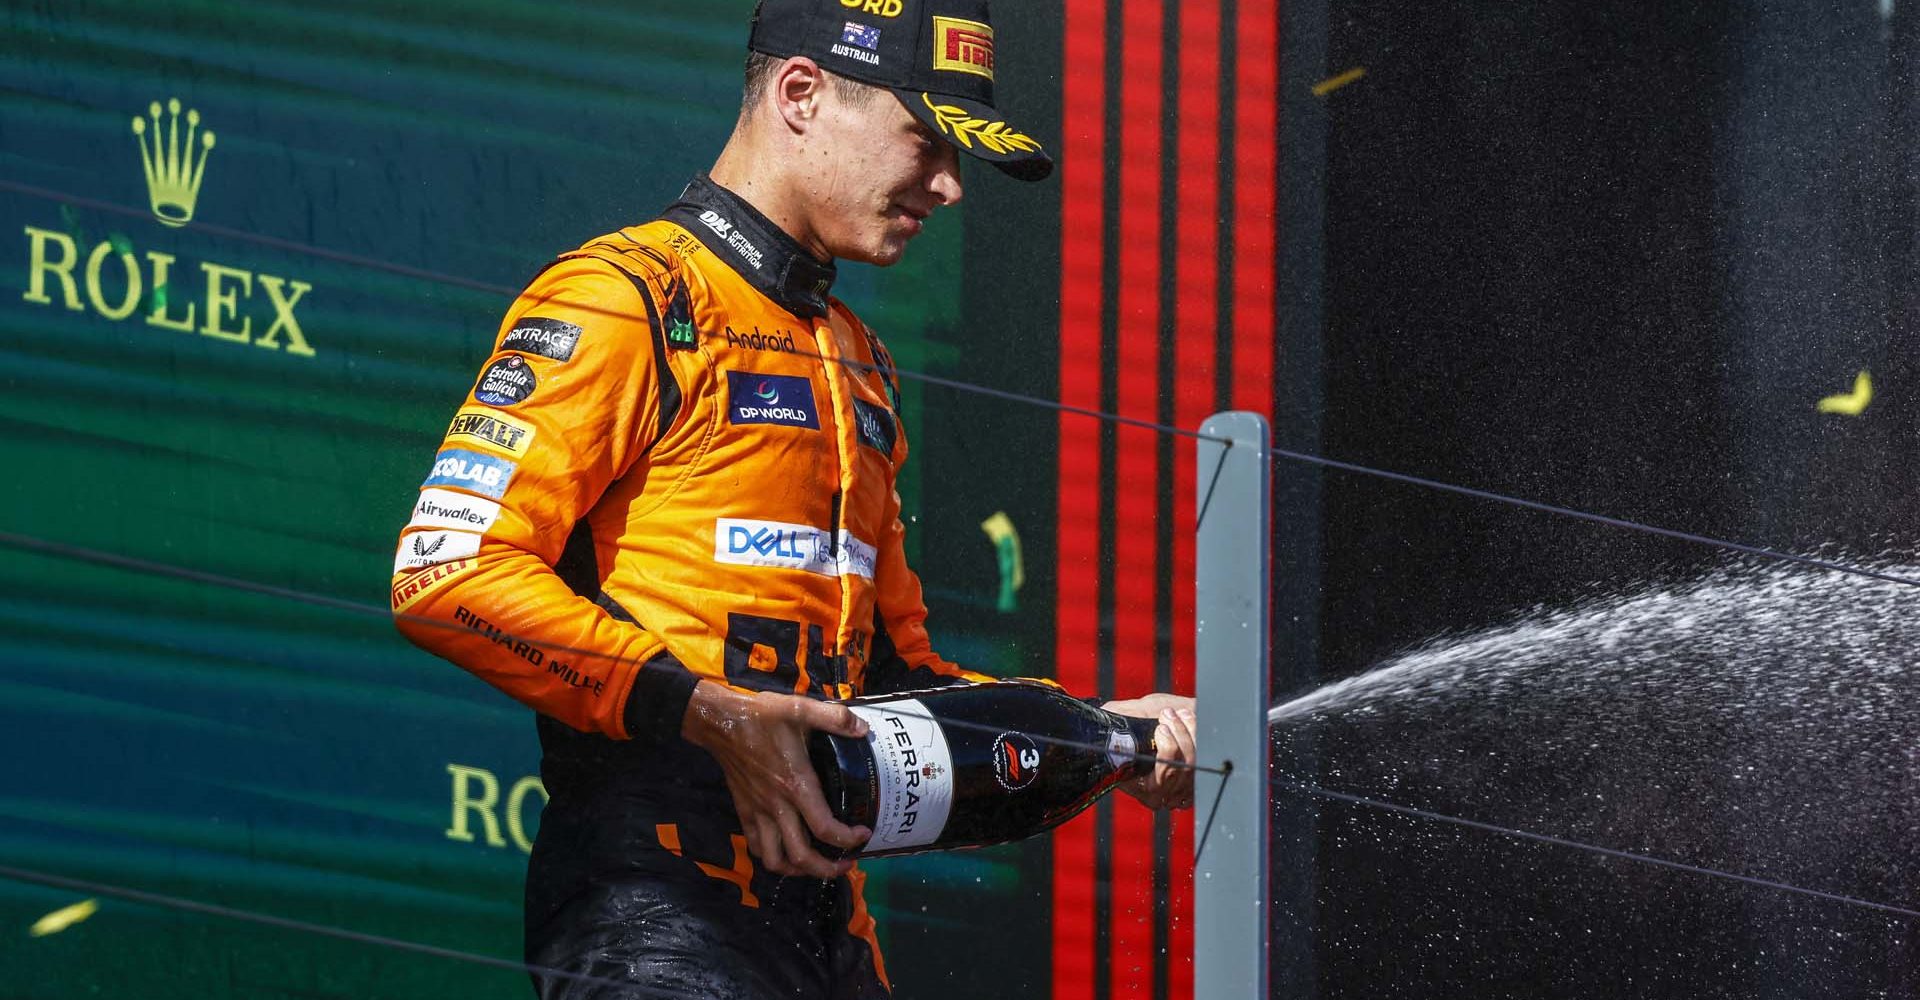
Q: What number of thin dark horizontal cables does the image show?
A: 3